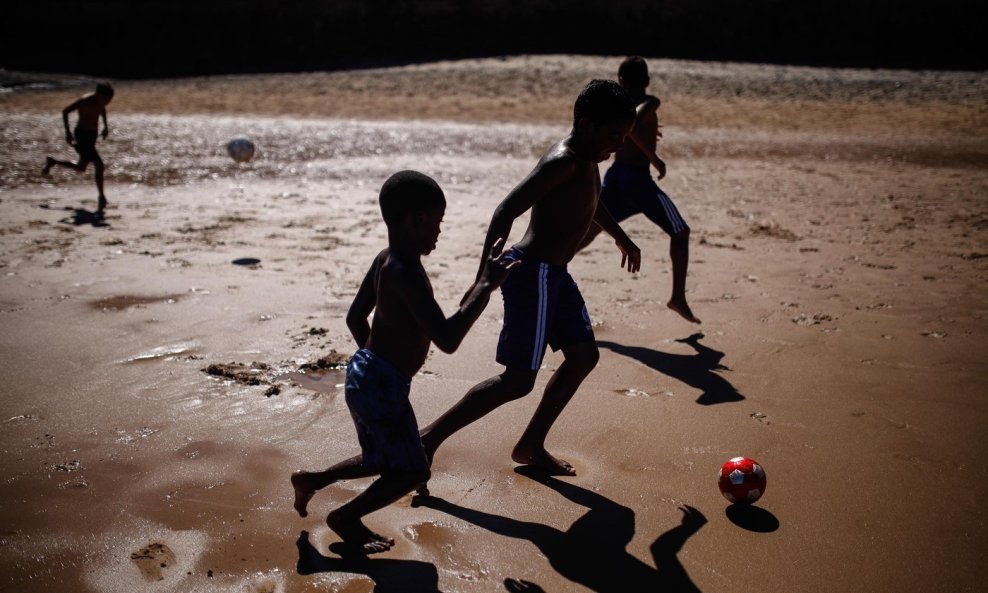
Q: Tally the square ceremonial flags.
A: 0